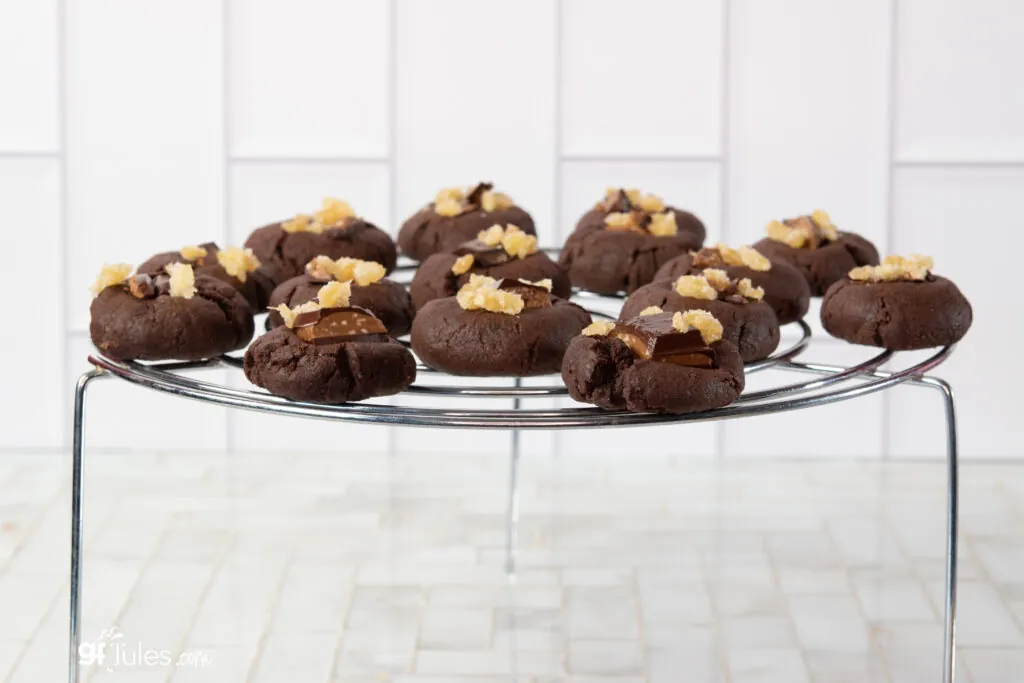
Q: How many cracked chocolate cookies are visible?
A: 15